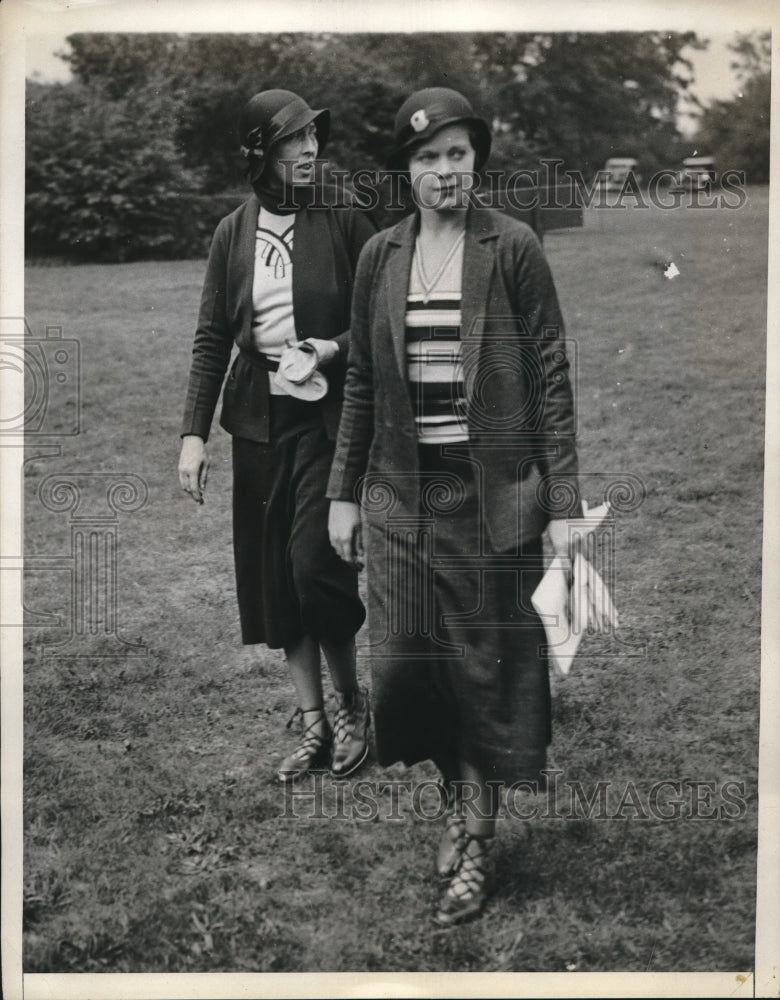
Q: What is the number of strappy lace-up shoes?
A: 4